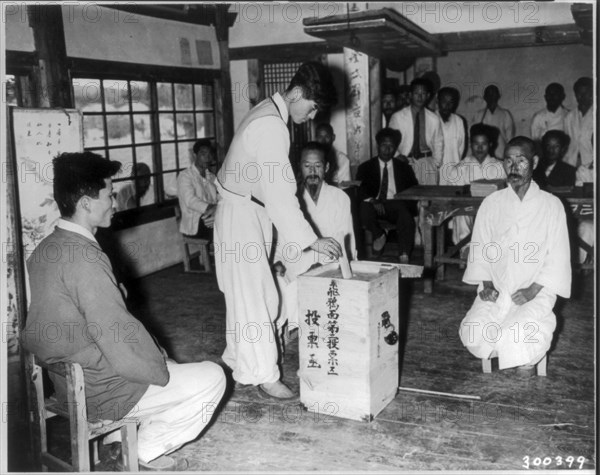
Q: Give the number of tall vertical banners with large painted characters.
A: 1